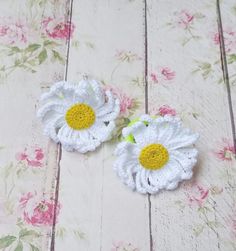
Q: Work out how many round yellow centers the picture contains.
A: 2